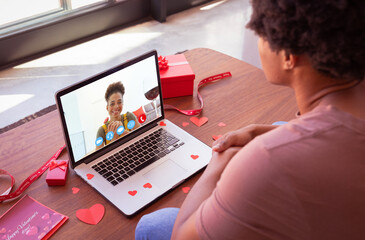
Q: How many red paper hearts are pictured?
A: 12